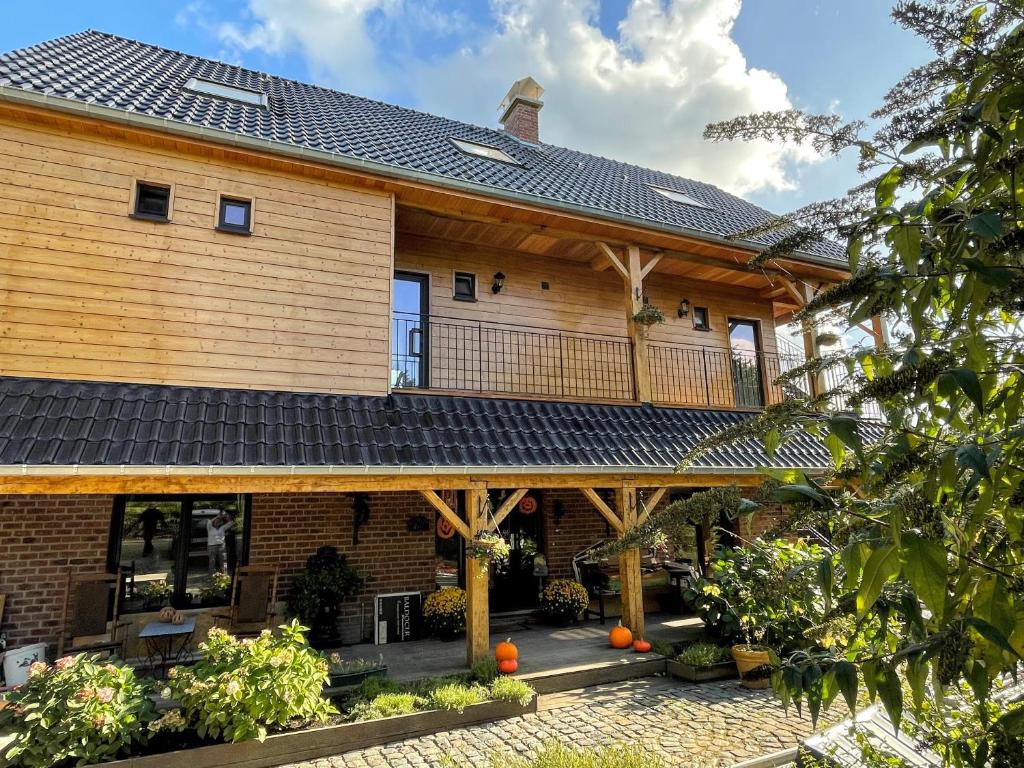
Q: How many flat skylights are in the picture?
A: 3